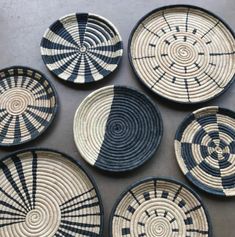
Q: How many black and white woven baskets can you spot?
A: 7